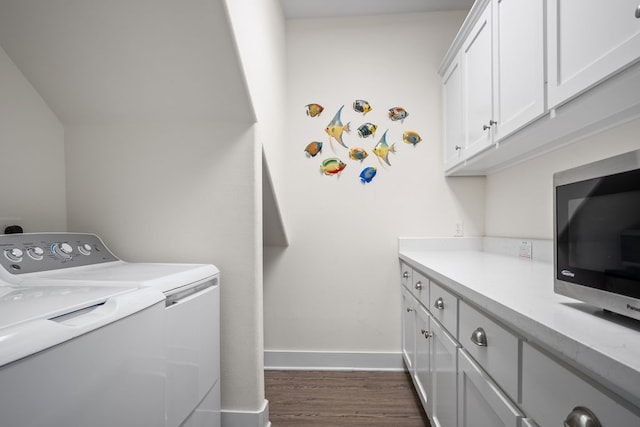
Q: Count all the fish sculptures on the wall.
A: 11